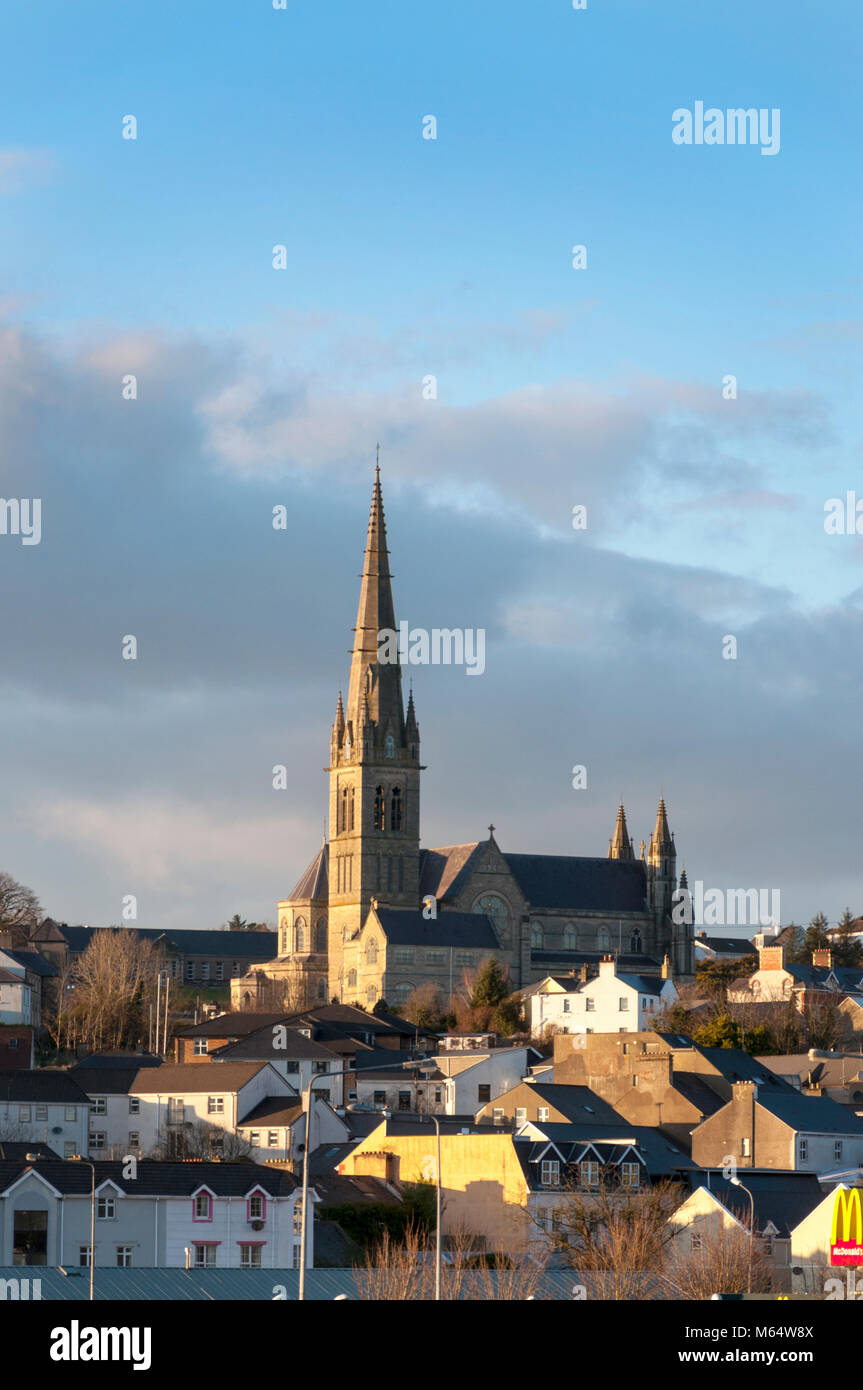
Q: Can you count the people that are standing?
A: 0